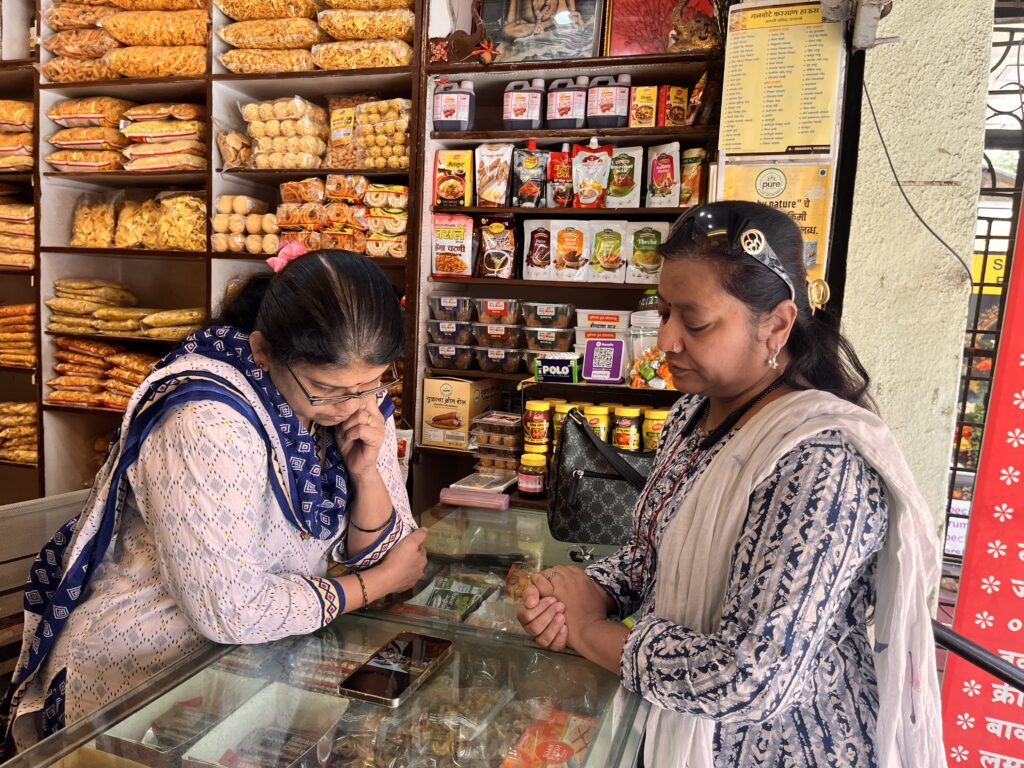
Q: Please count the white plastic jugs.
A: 4